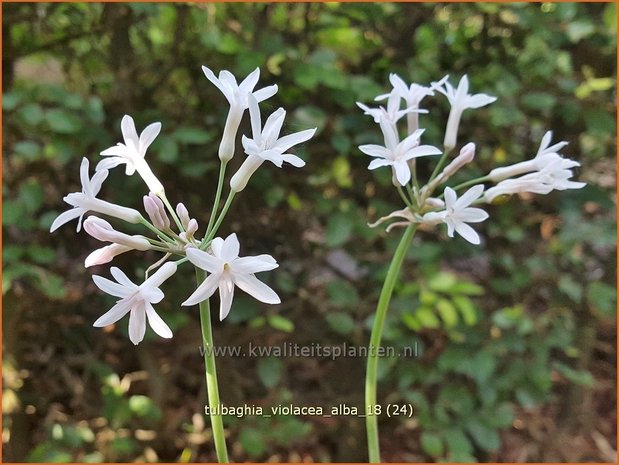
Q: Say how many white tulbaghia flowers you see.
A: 13